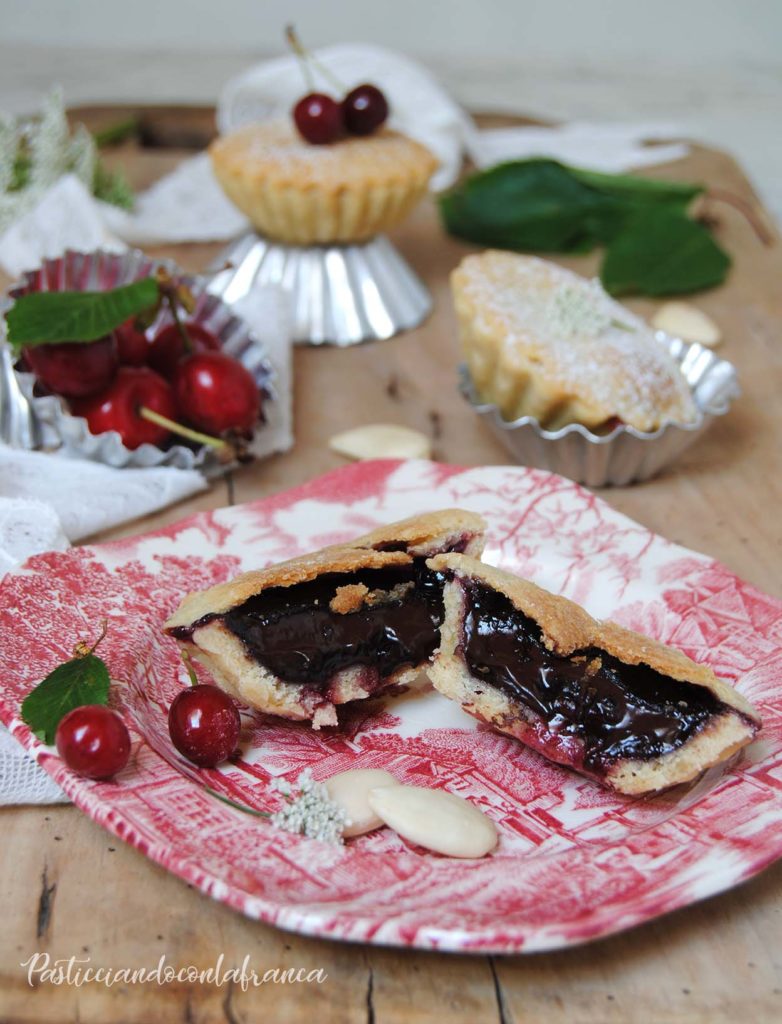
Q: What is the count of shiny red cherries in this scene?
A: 9